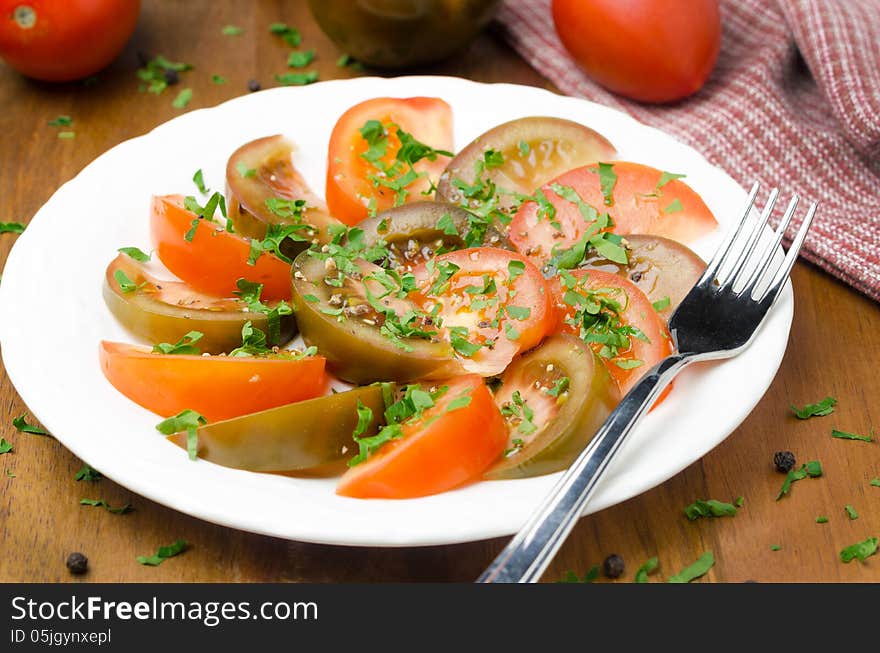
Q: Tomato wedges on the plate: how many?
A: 15